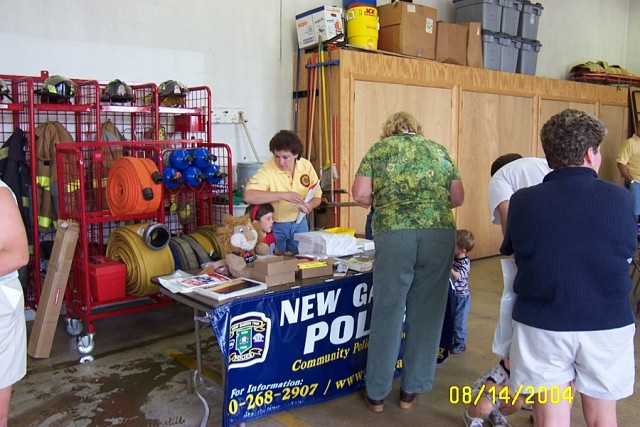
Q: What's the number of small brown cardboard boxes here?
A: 3